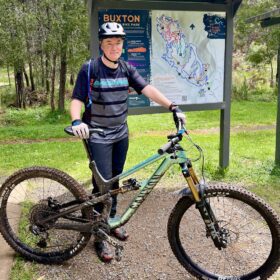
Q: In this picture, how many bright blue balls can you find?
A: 0